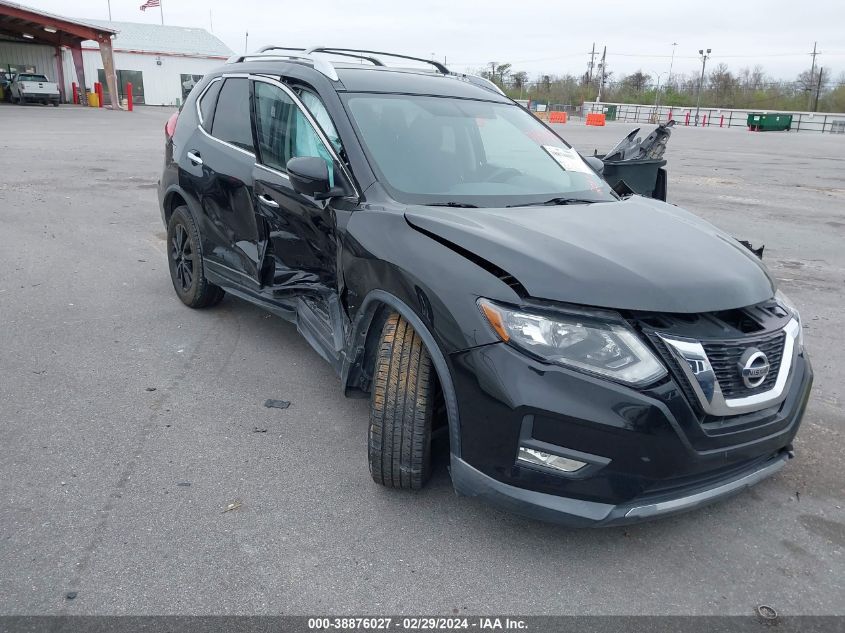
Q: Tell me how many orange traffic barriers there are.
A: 2